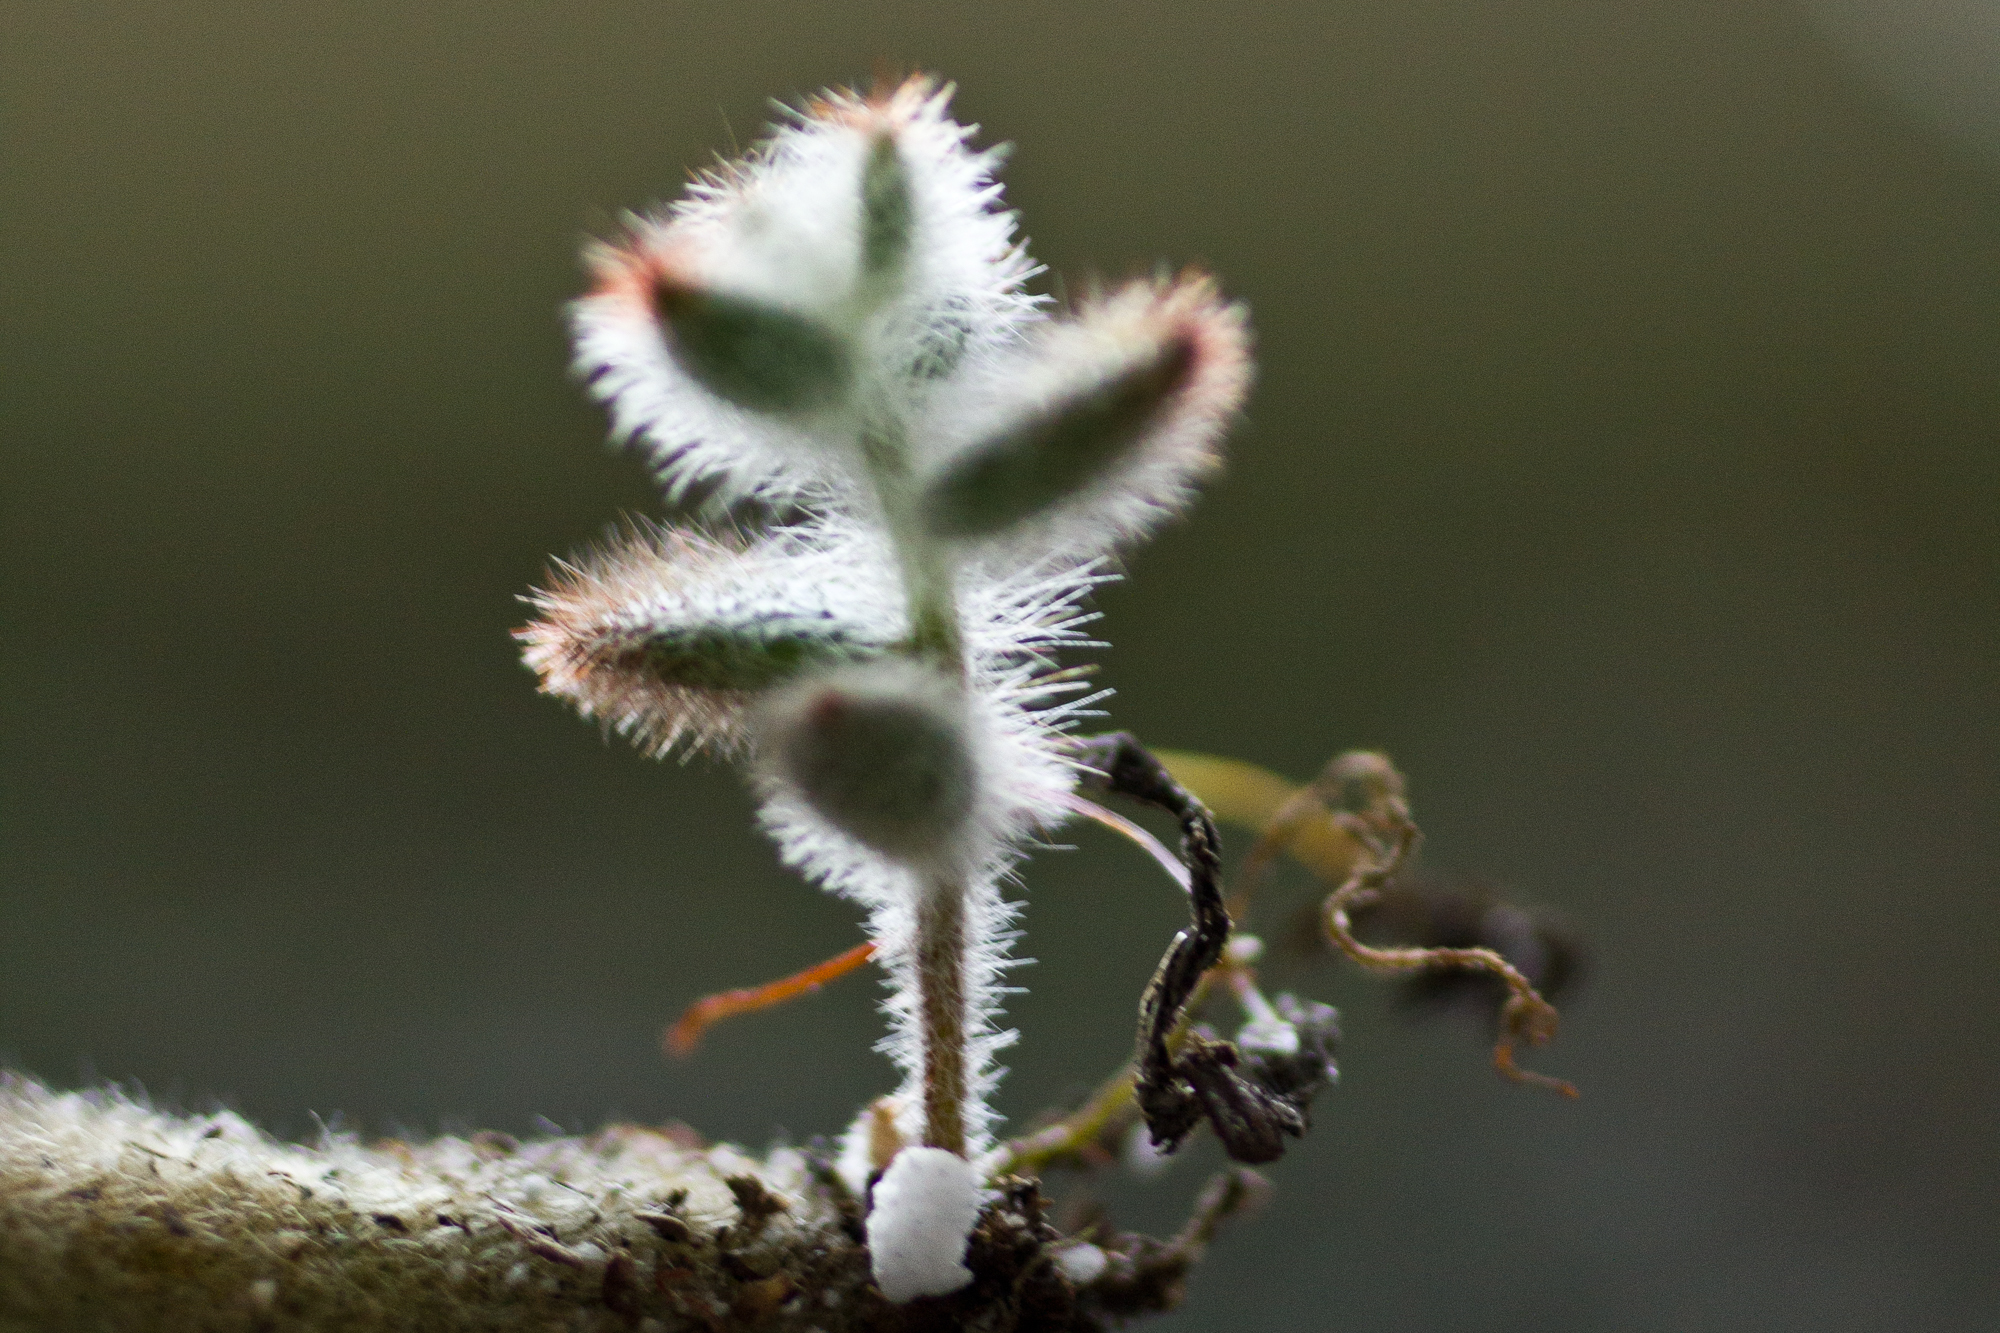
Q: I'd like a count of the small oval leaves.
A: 5